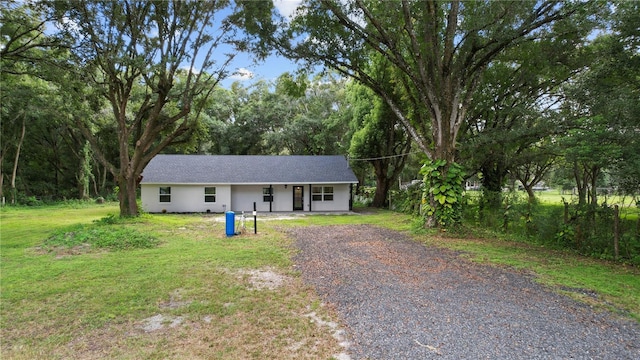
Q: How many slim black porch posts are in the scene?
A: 3